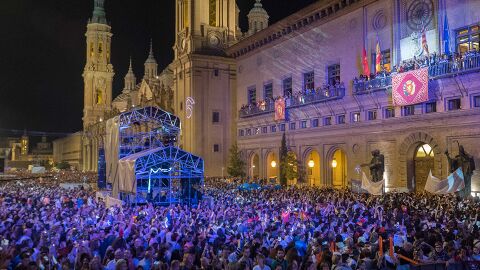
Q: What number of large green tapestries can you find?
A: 0